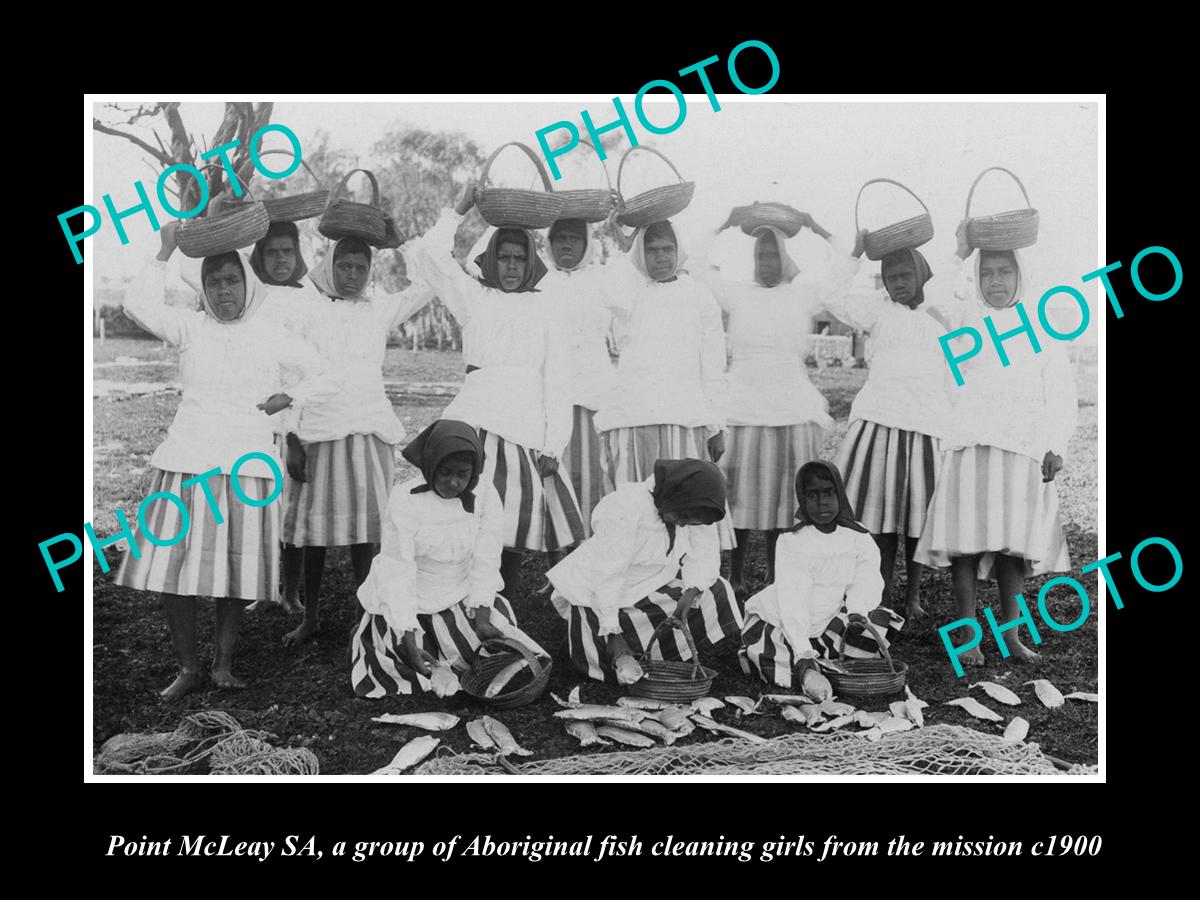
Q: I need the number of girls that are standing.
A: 9